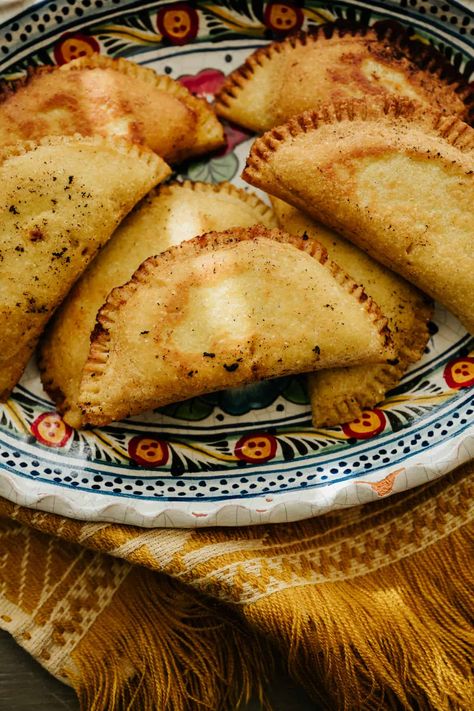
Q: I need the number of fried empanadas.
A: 7